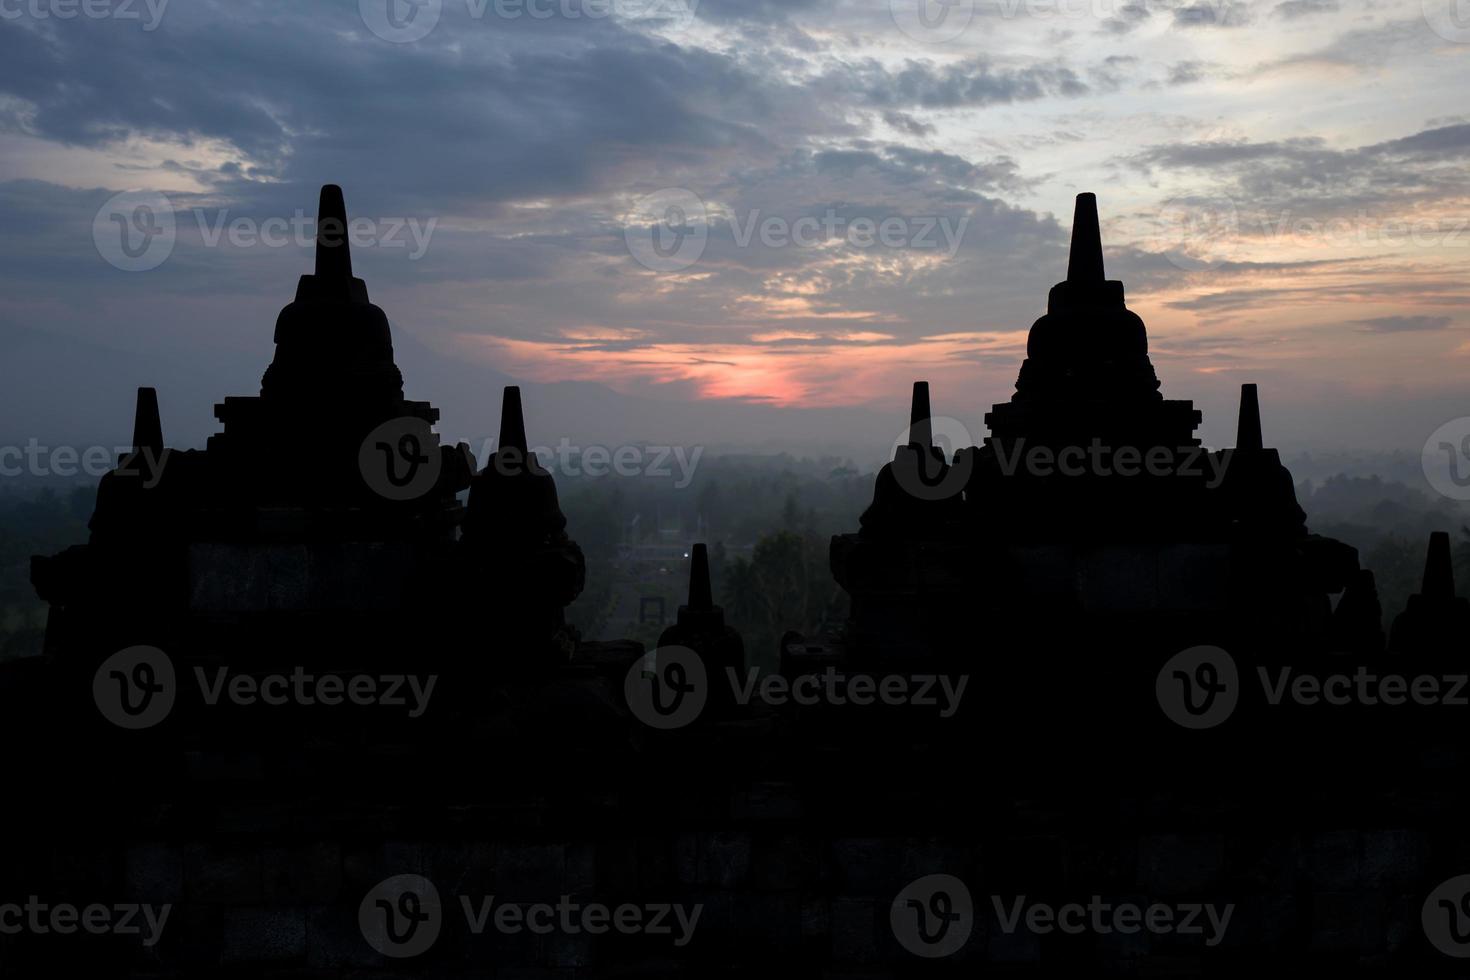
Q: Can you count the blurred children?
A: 0